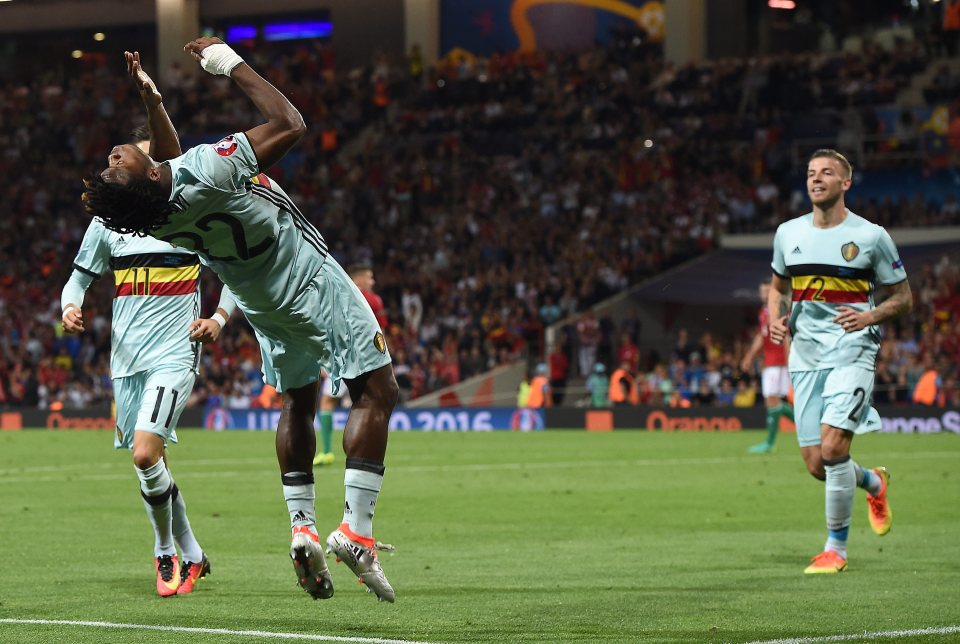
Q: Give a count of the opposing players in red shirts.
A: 2